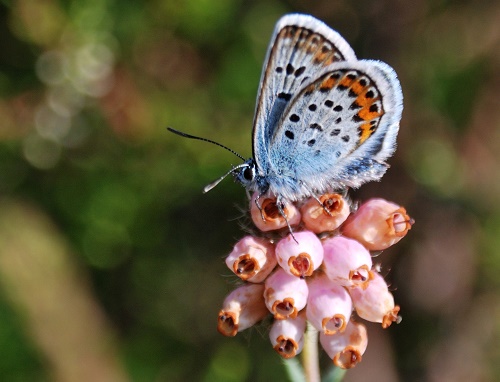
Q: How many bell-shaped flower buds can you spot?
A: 12